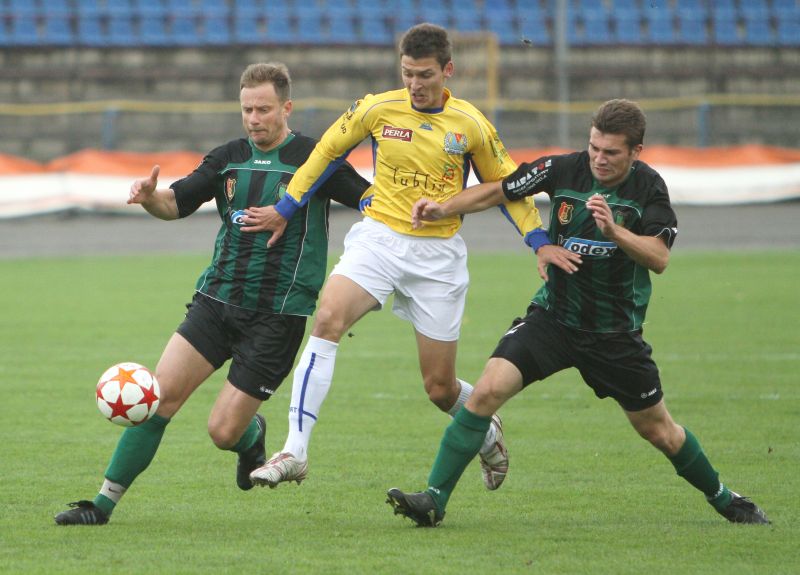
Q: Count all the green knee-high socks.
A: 4